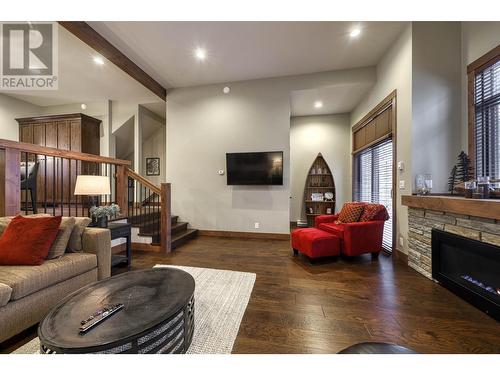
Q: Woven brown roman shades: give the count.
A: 1